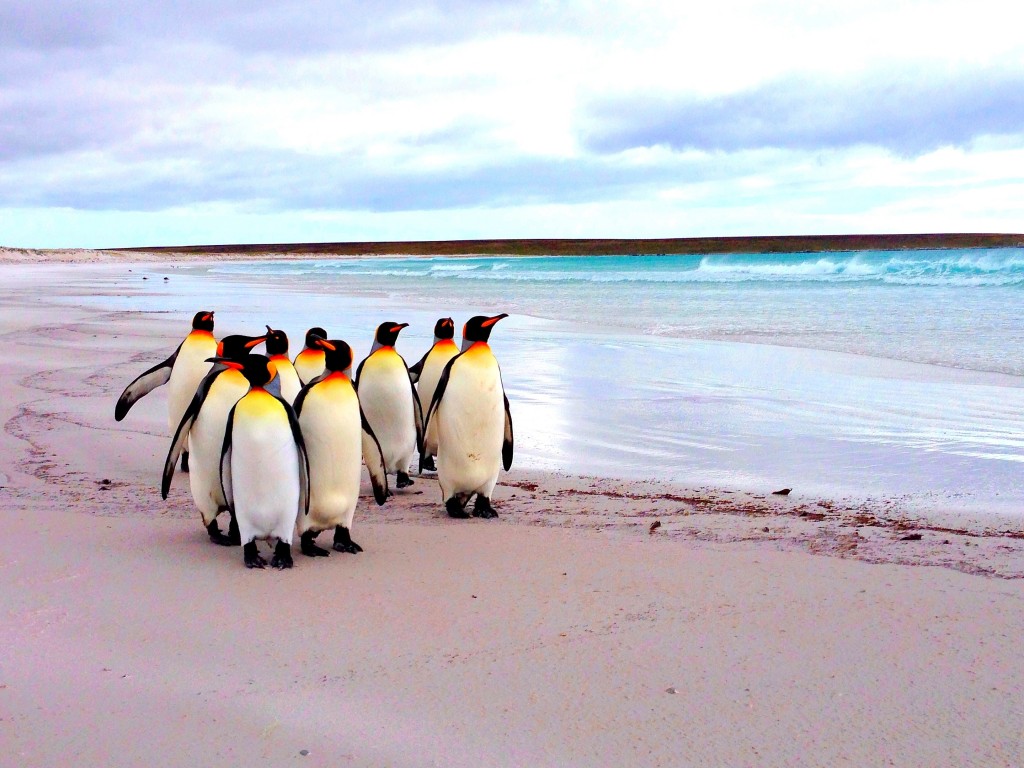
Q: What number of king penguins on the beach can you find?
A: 9